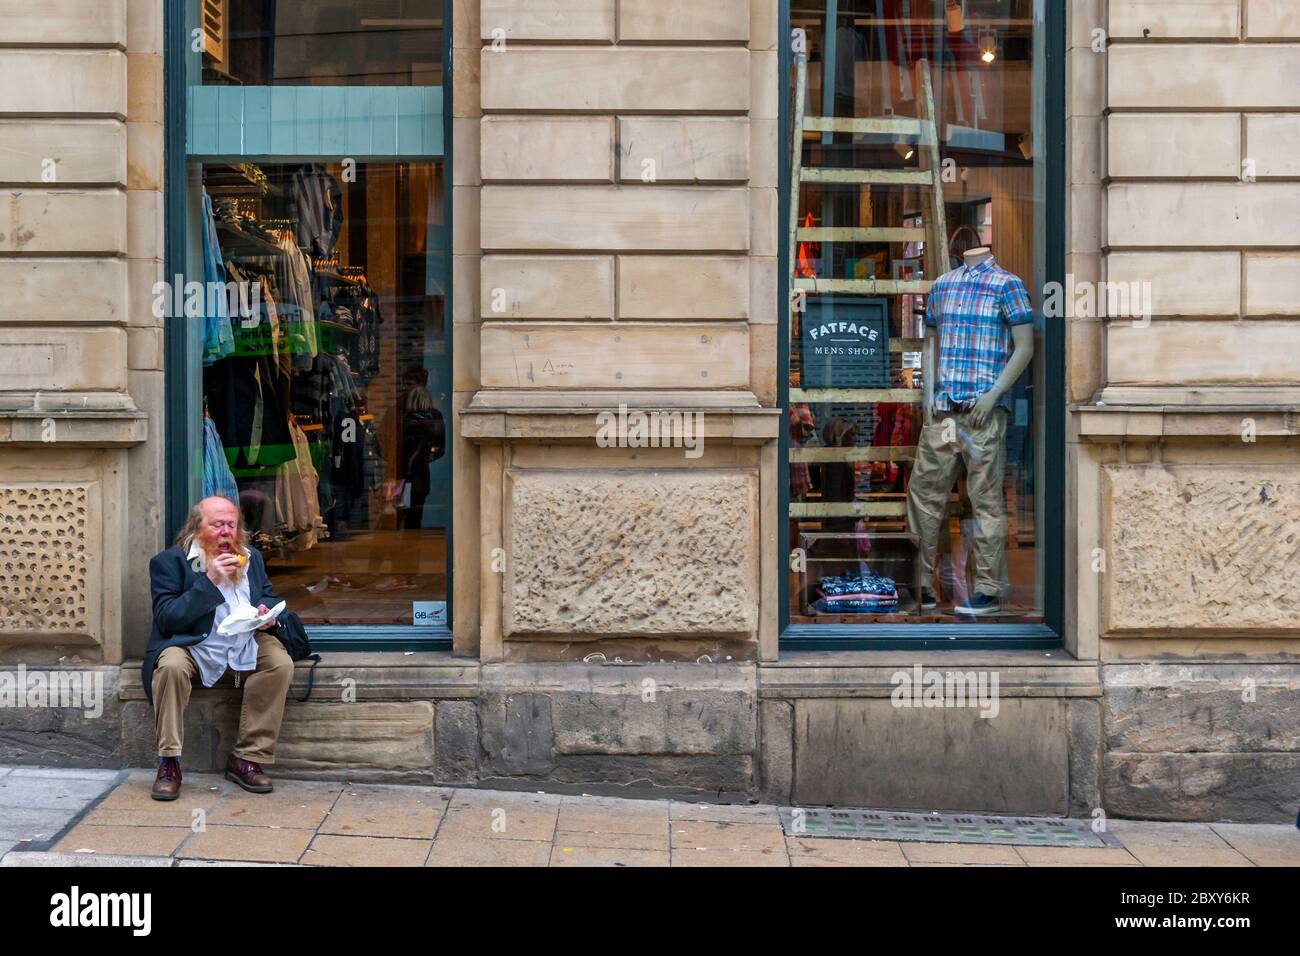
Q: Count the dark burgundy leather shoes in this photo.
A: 2